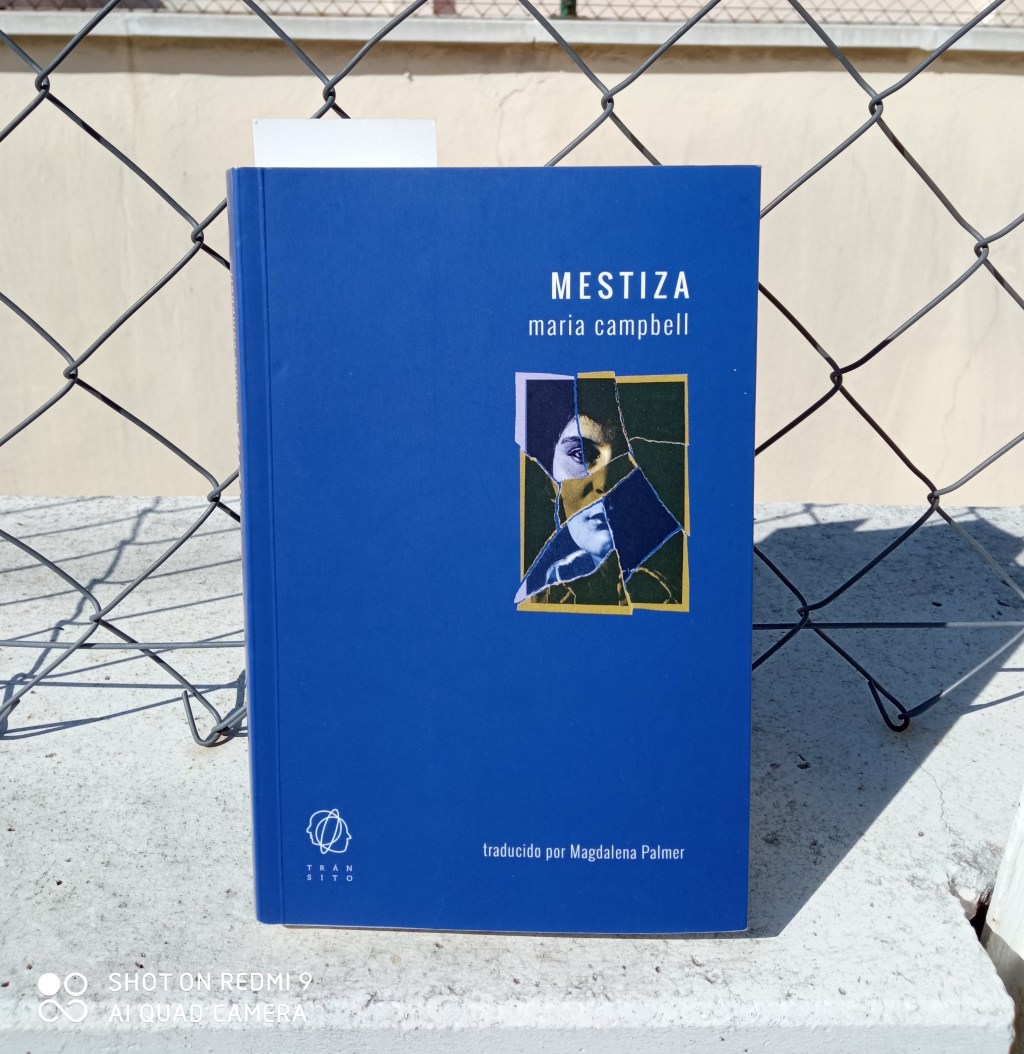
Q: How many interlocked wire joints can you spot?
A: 14